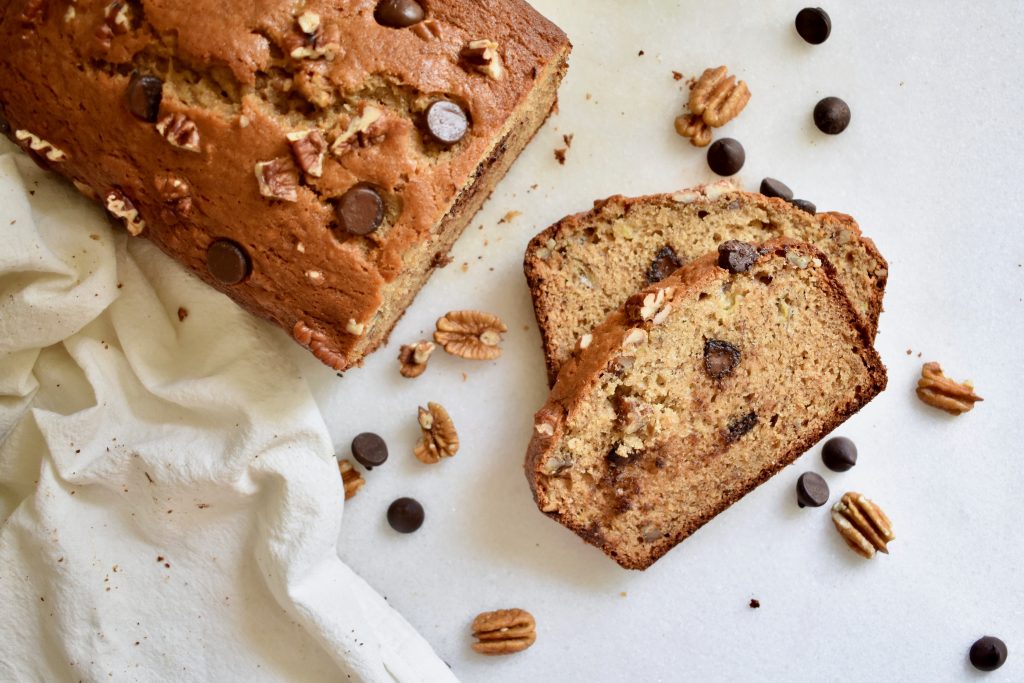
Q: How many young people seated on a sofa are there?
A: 0